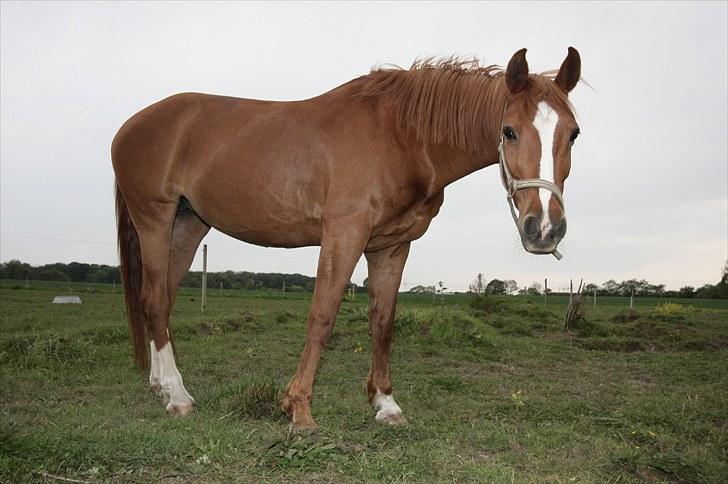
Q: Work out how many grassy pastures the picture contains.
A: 1